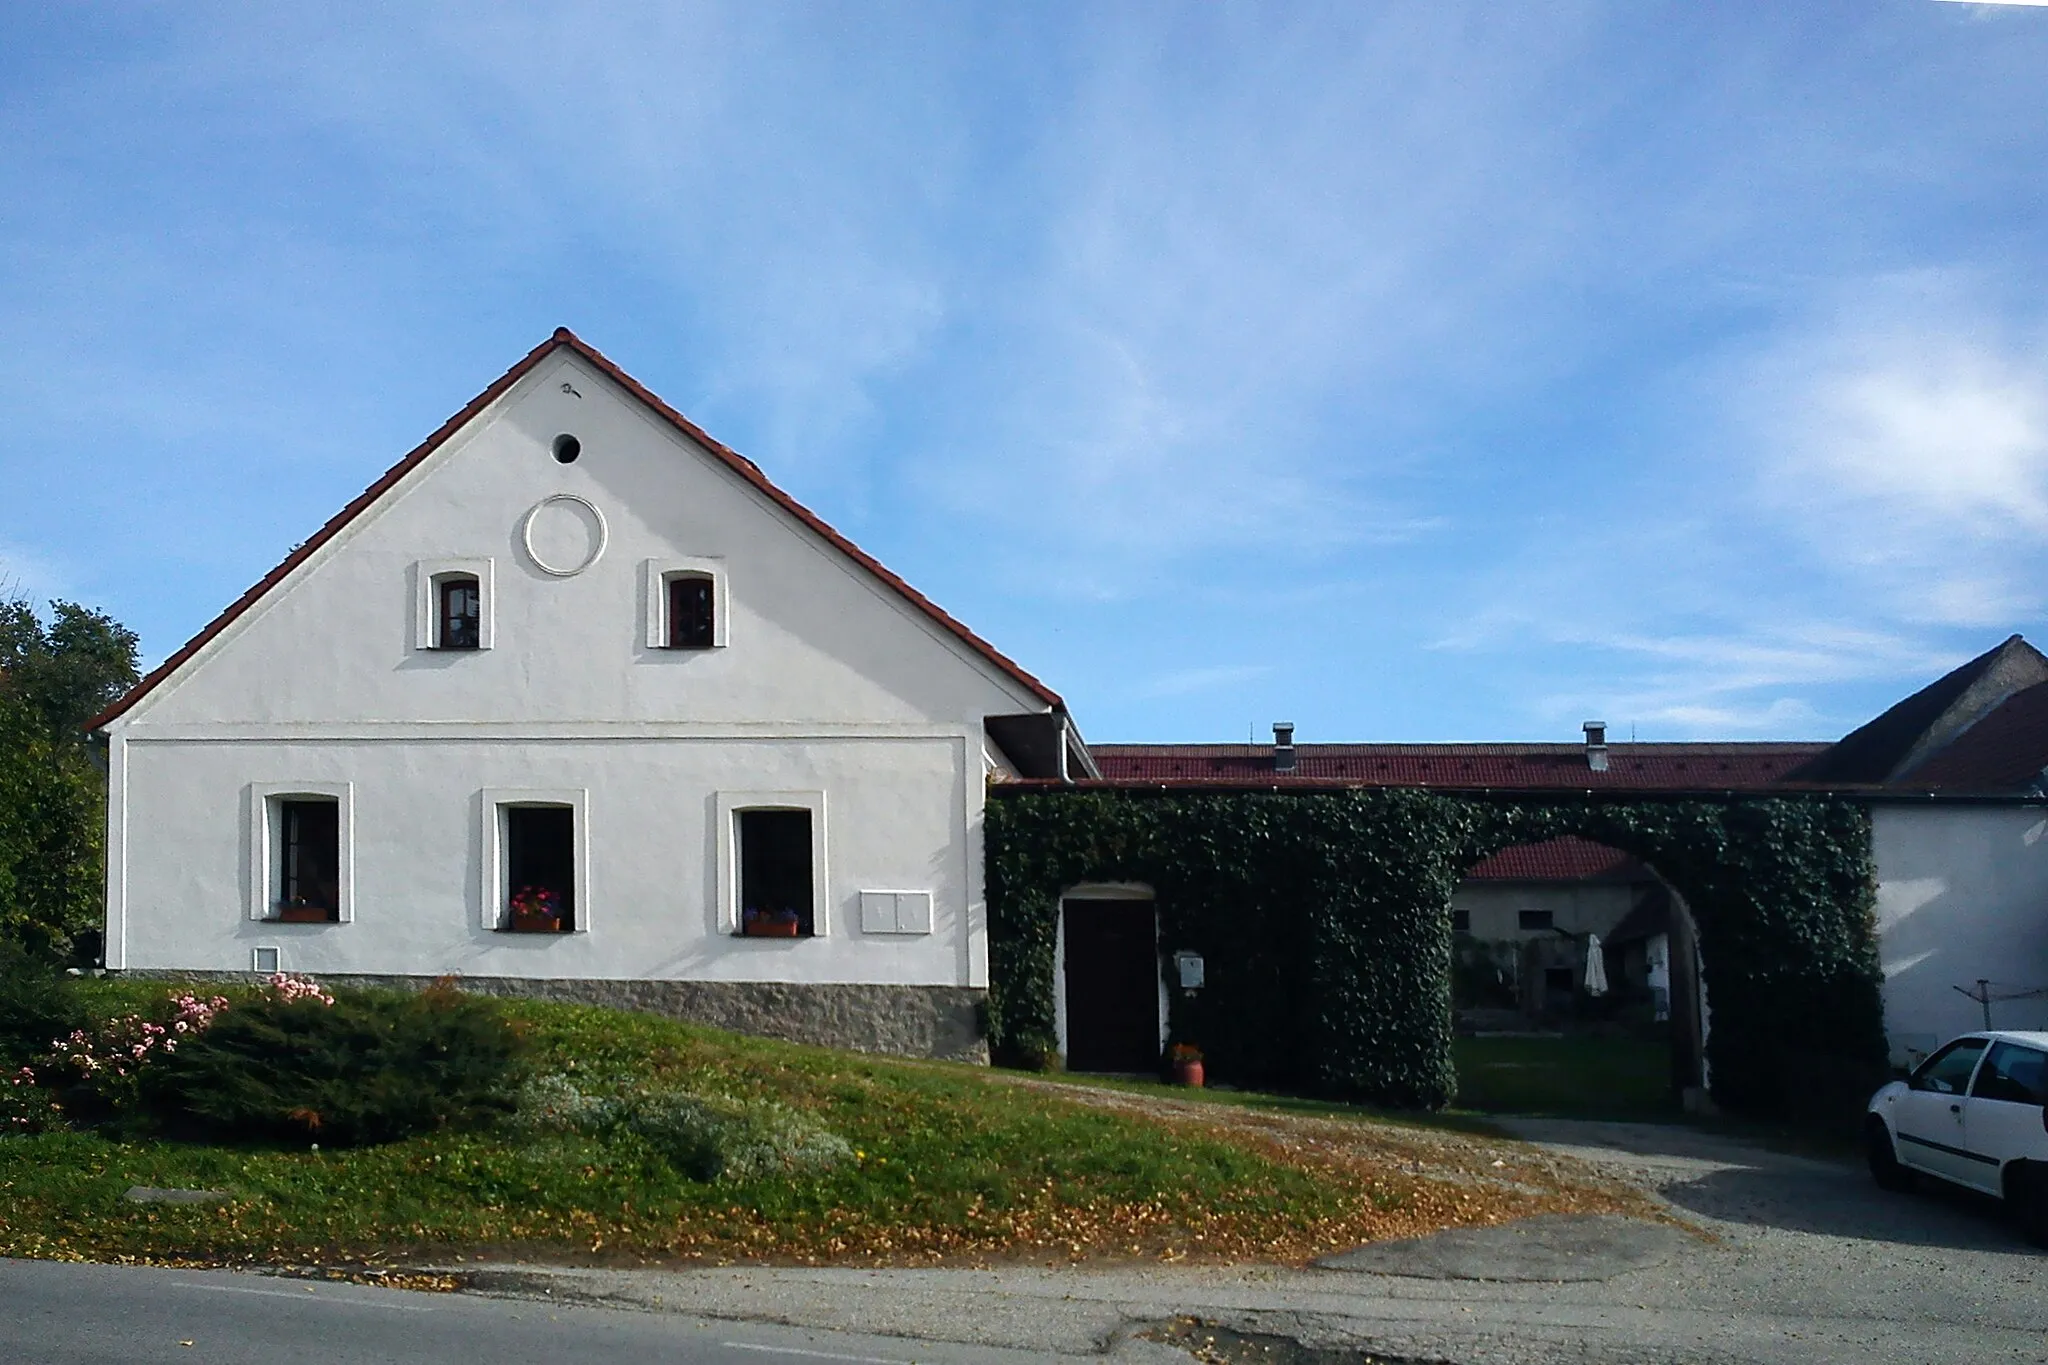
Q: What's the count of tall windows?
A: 3